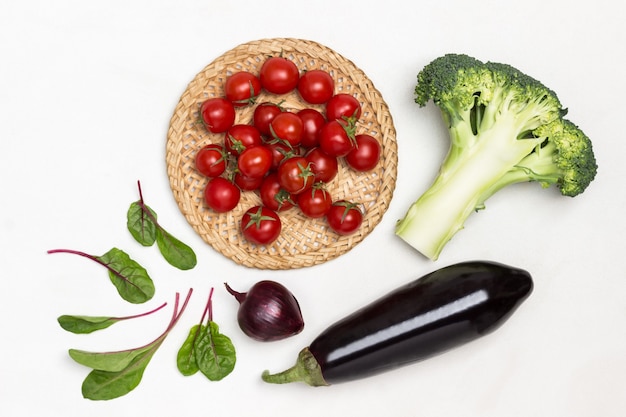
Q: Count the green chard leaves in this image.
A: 8